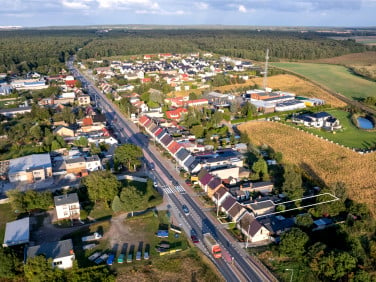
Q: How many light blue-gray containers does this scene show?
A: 2